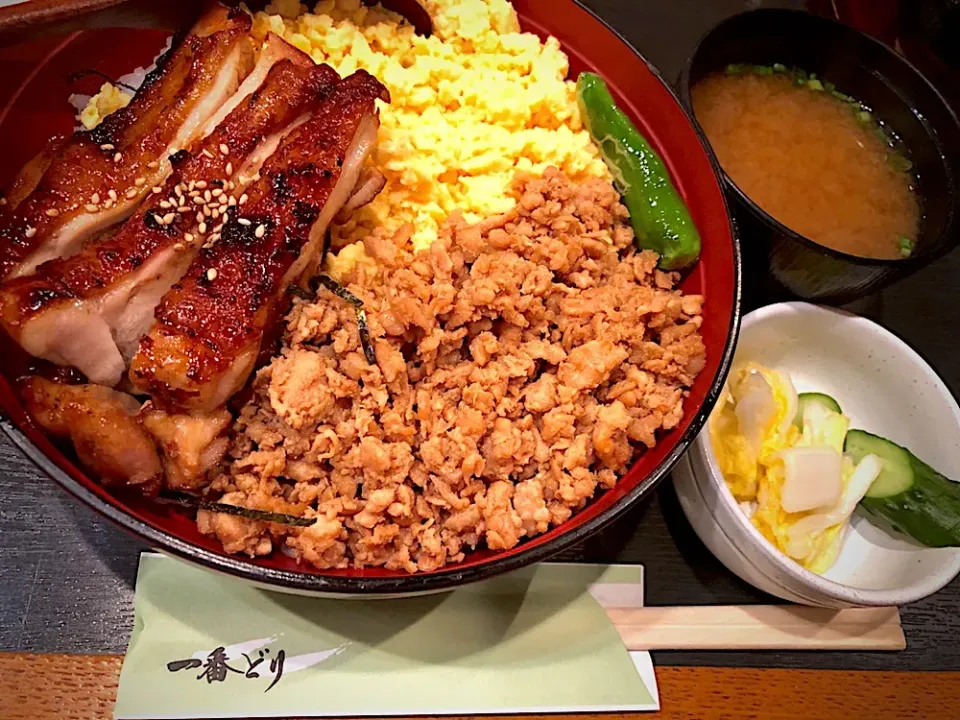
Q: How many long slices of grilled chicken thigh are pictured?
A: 3